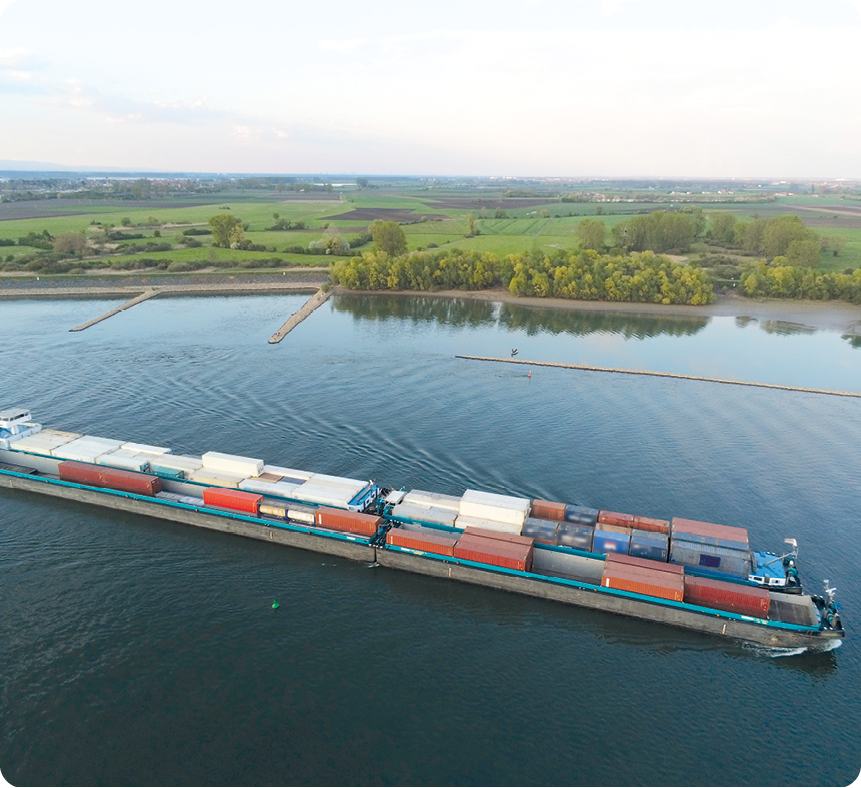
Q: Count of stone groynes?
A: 3